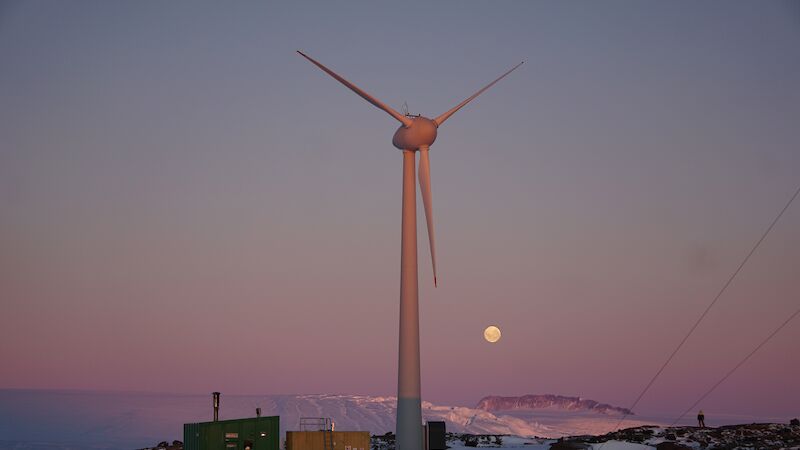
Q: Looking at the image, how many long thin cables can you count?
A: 2